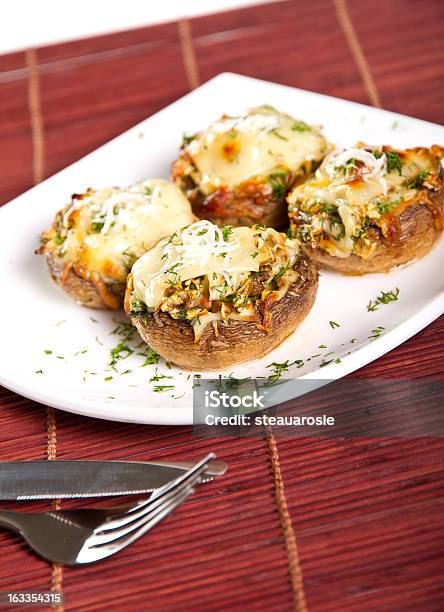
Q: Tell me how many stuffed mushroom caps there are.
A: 4